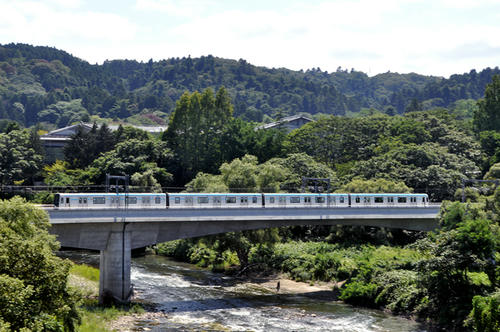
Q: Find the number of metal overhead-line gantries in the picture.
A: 3